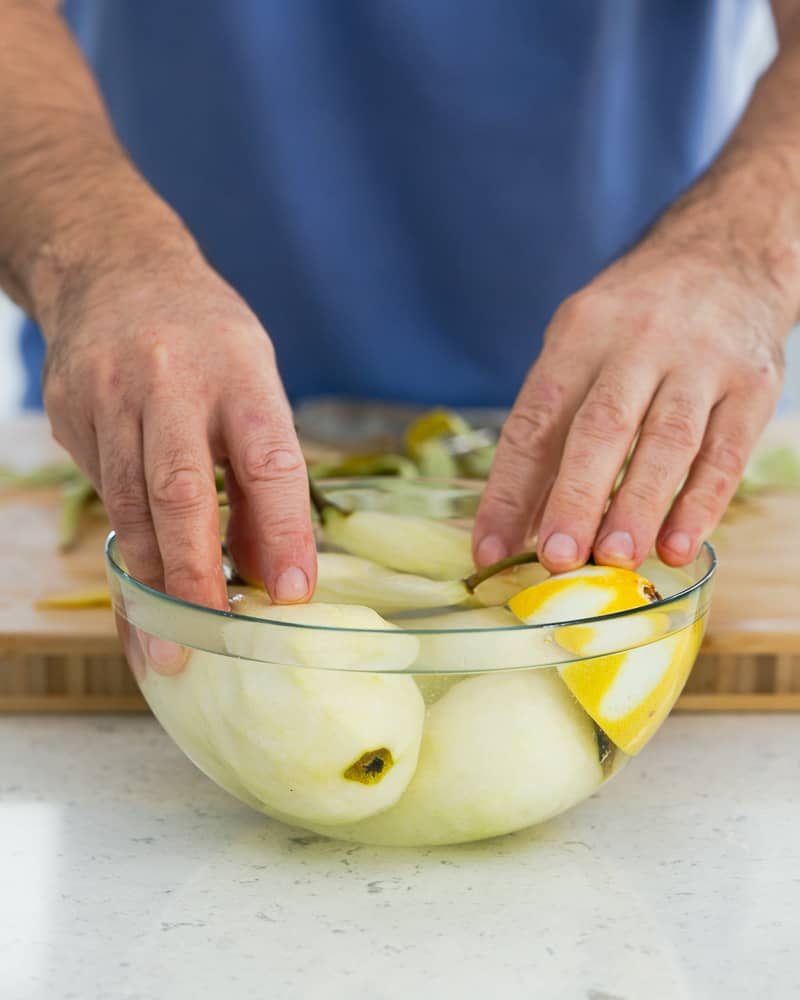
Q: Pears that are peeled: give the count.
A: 4